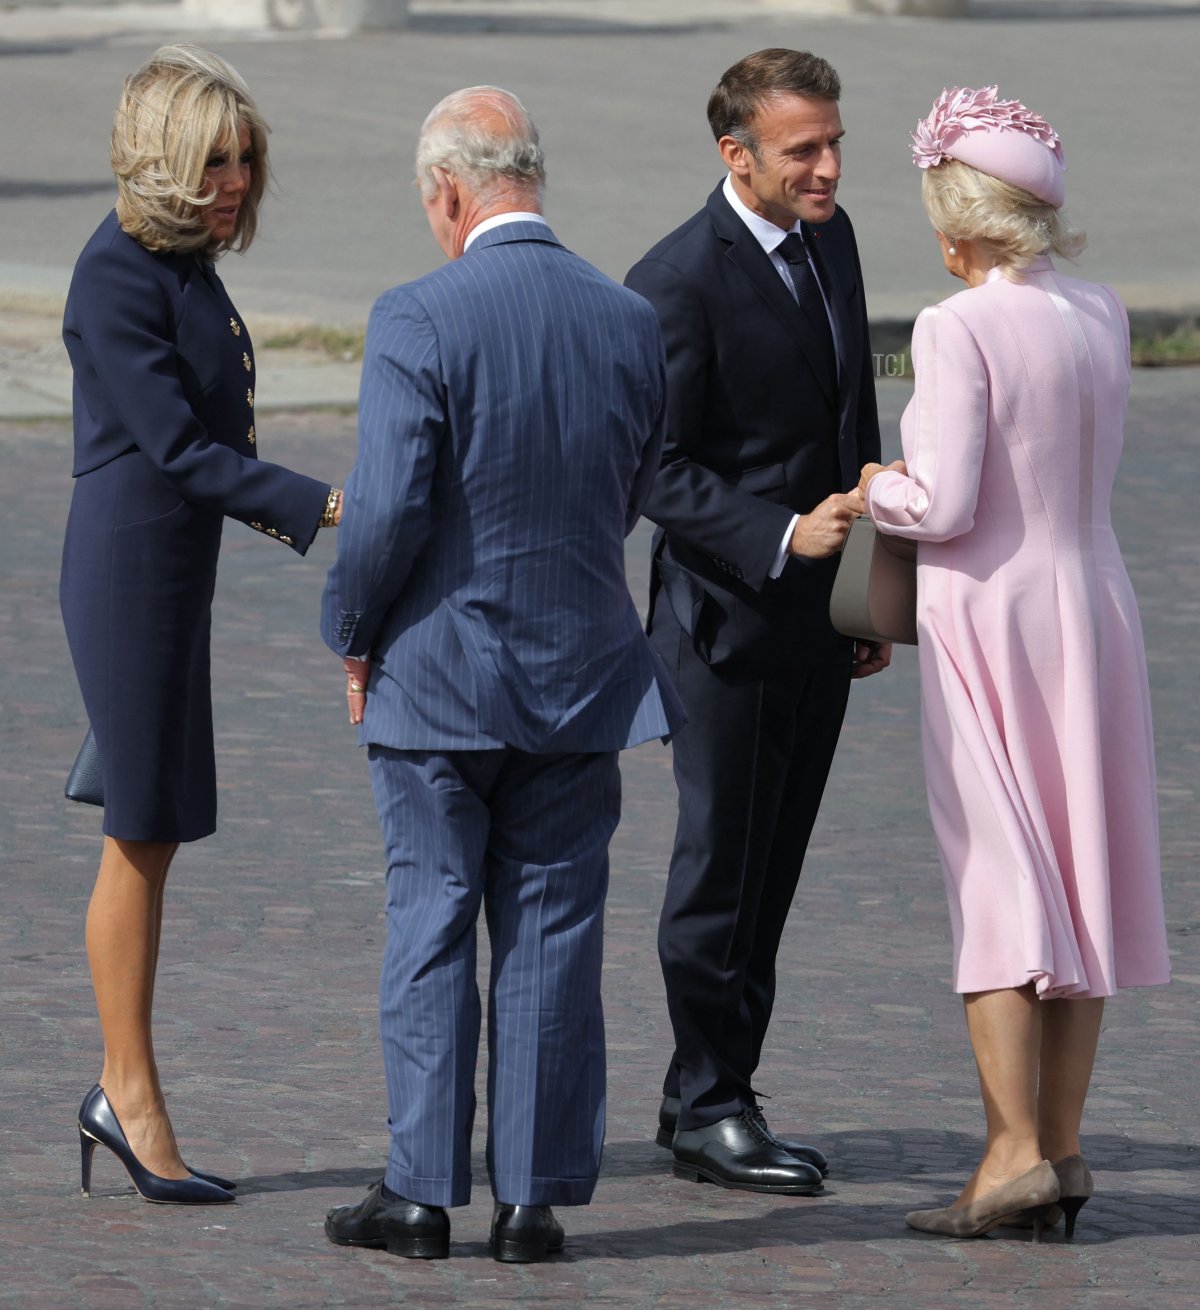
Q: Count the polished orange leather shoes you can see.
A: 0